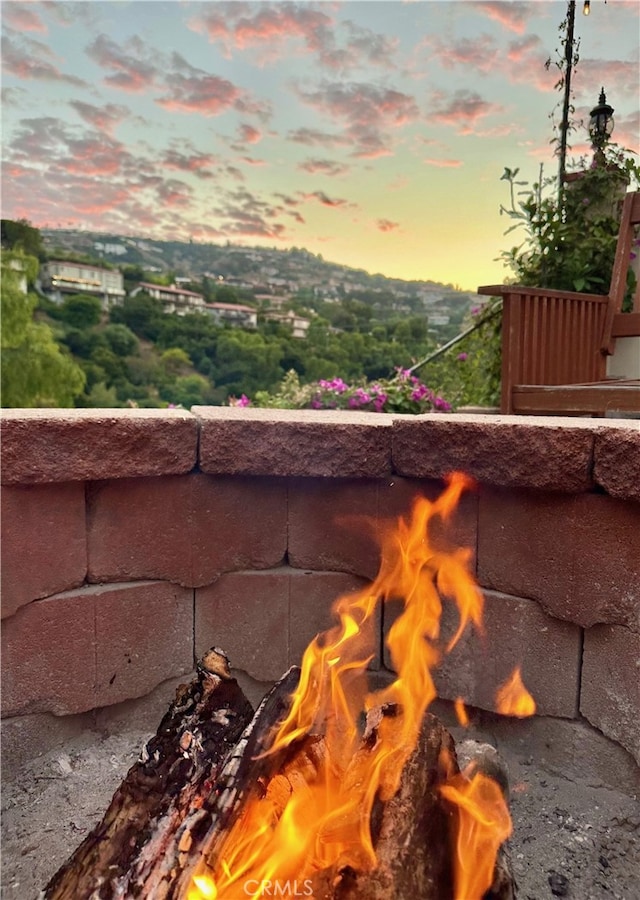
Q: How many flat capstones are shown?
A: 4